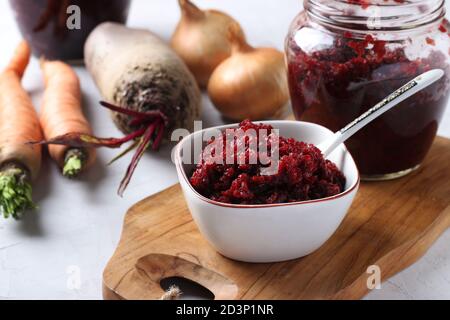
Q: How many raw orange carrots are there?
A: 2